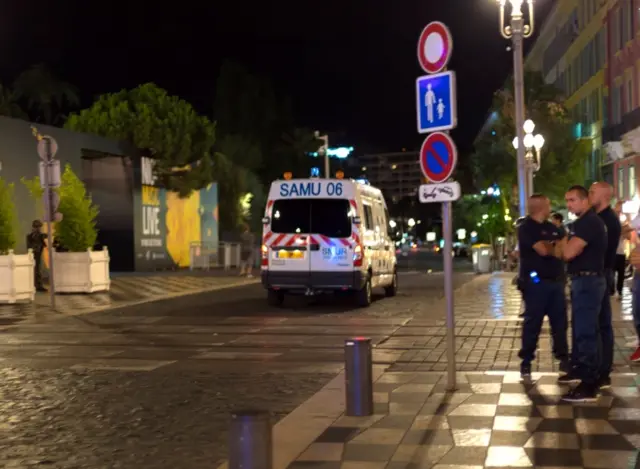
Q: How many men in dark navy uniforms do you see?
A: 3